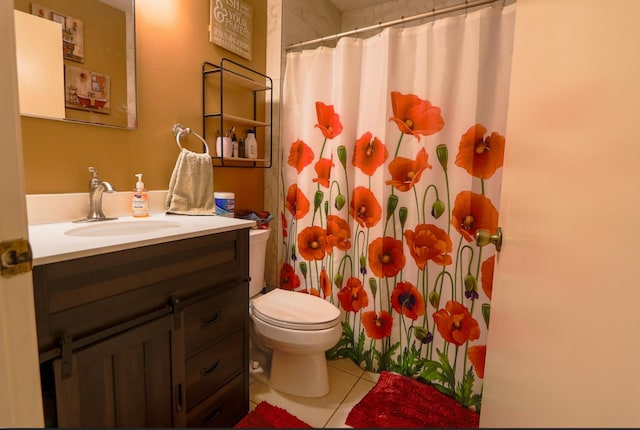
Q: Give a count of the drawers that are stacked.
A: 3